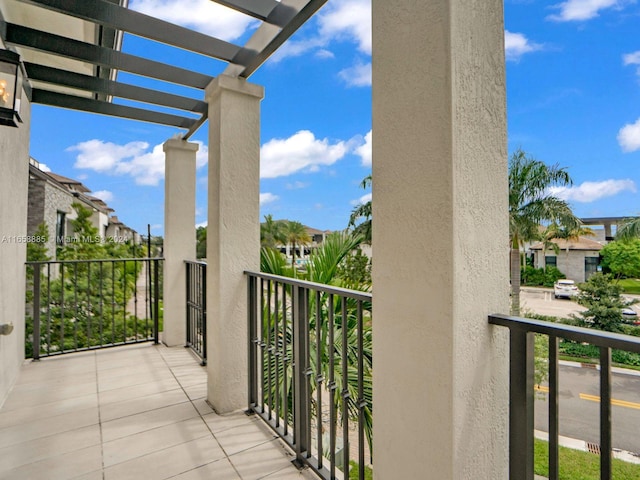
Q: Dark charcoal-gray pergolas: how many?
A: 1